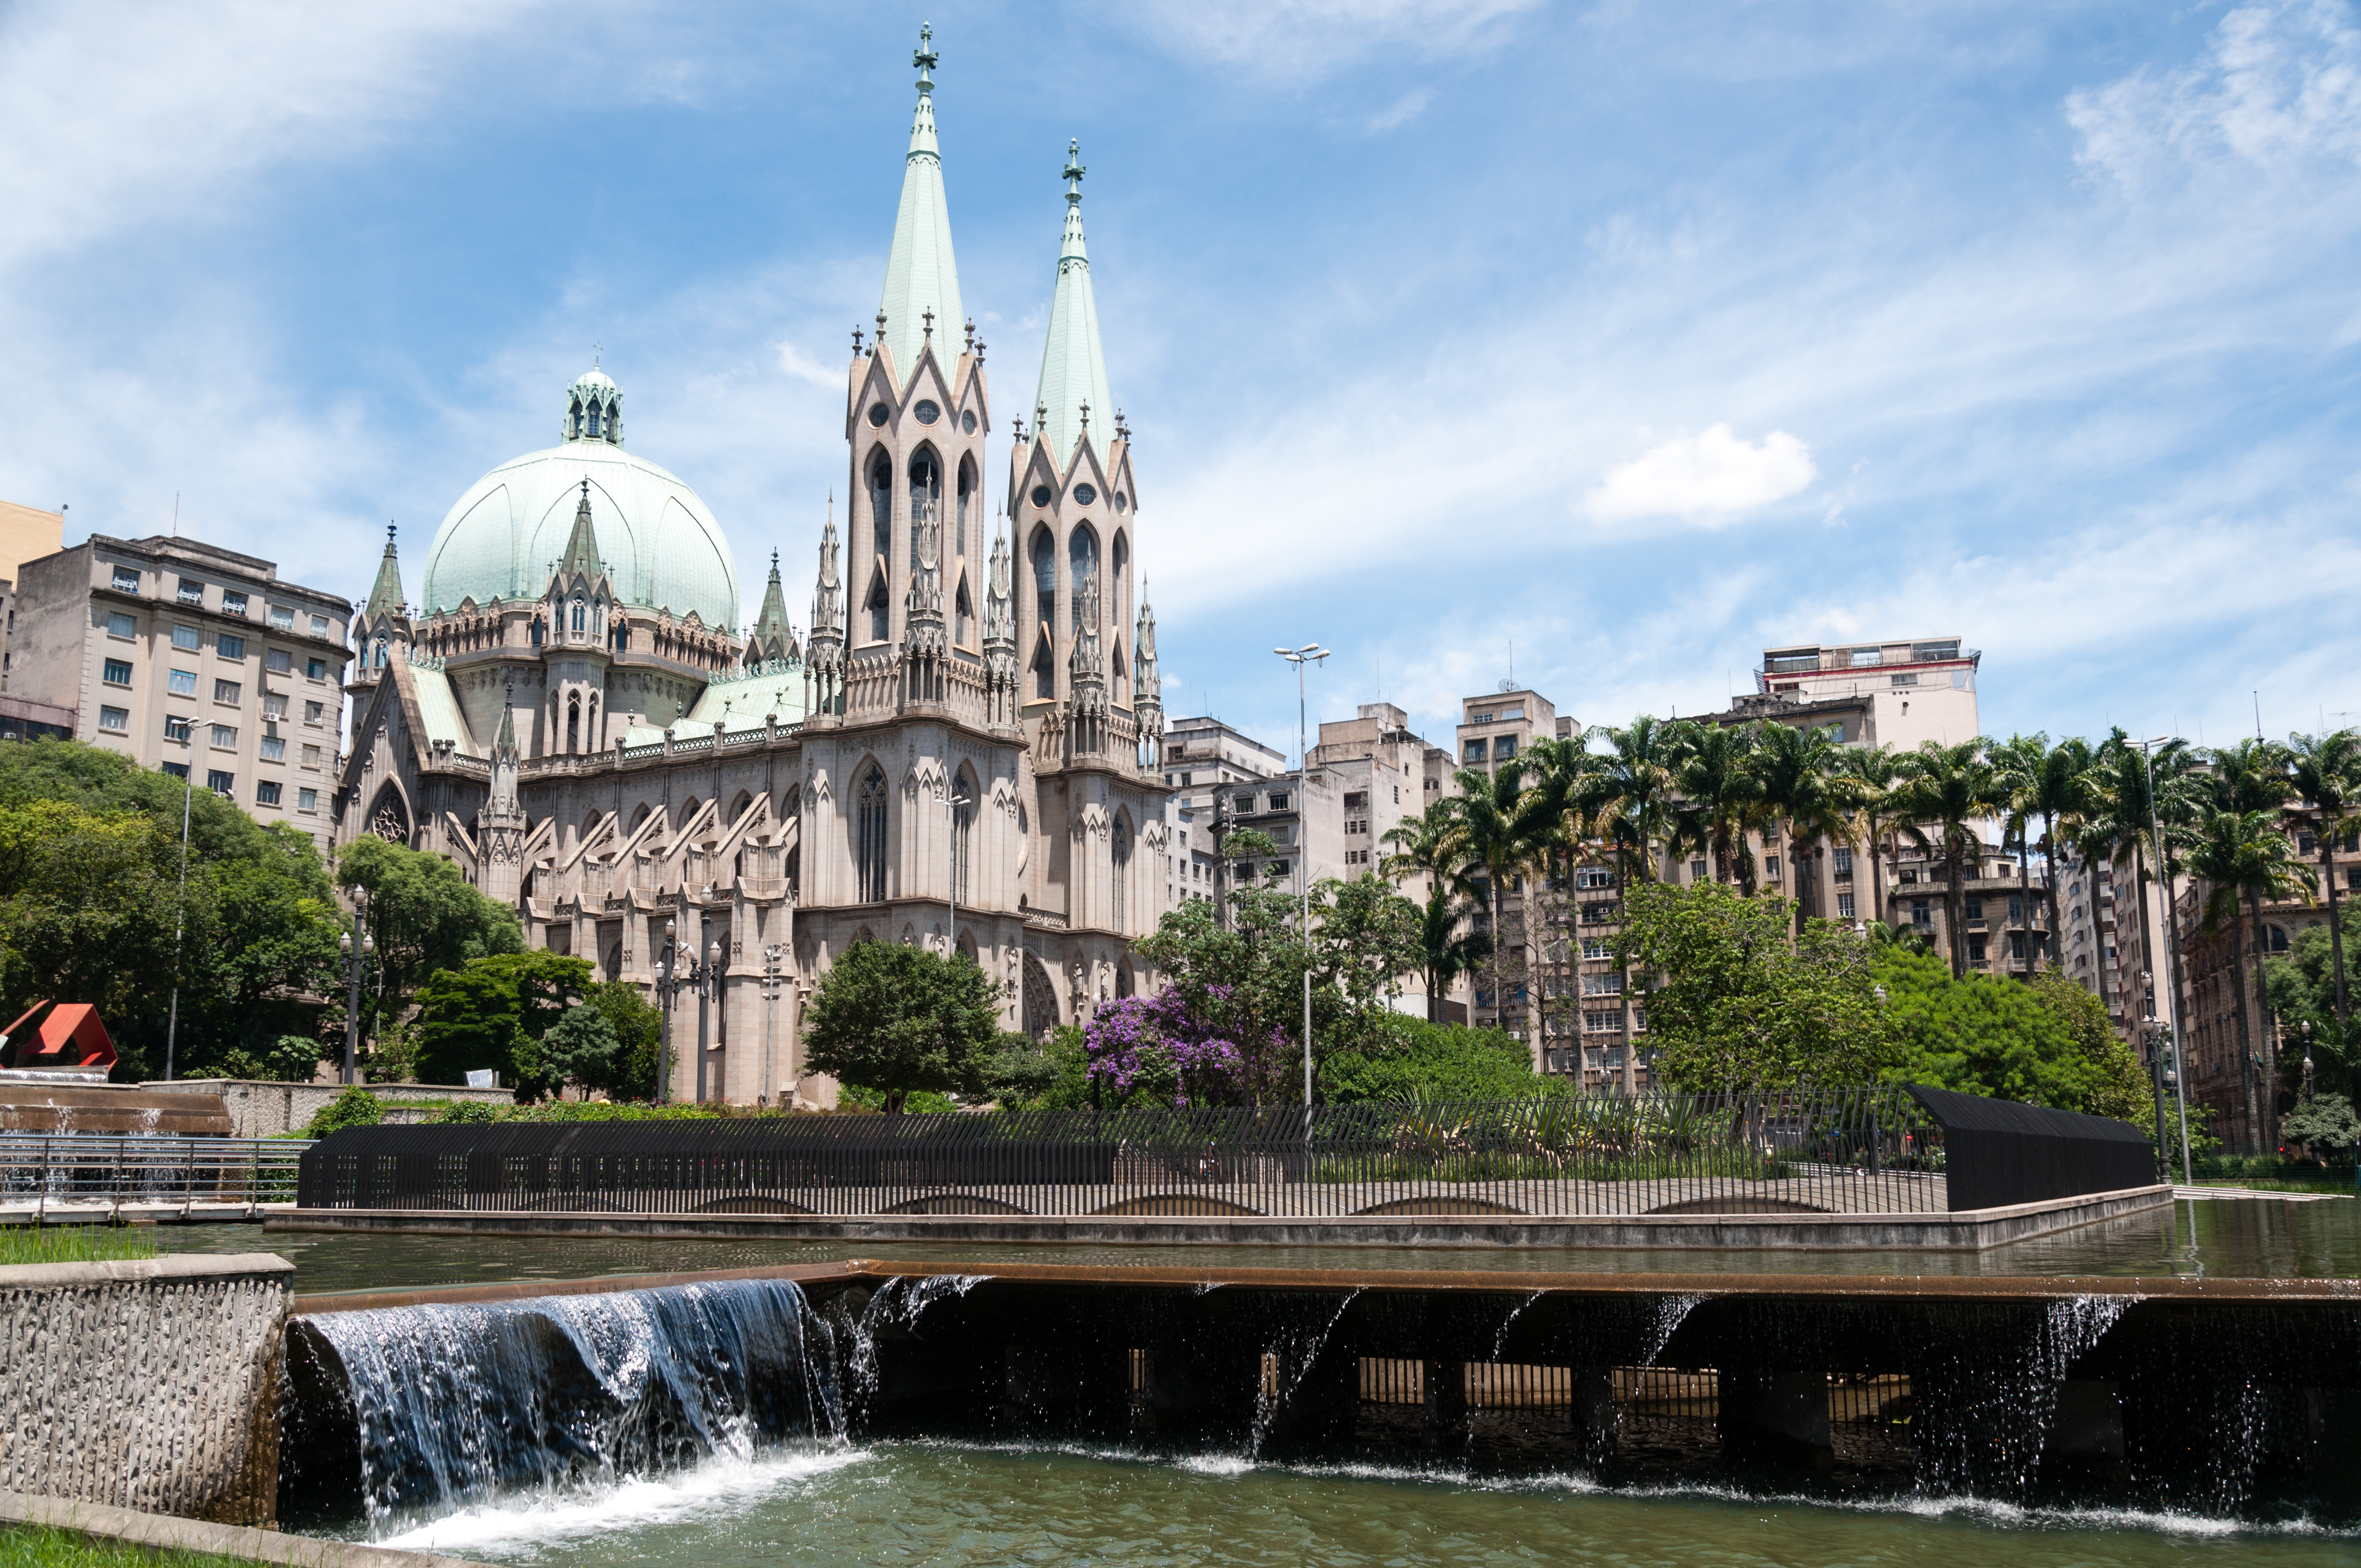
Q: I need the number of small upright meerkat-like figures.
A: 0